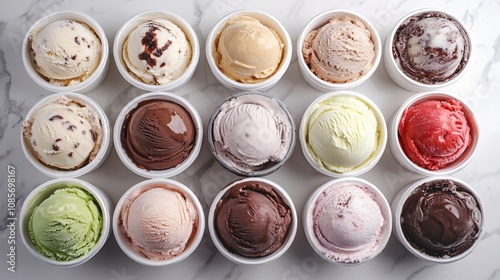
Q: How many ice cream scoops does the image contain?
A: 15